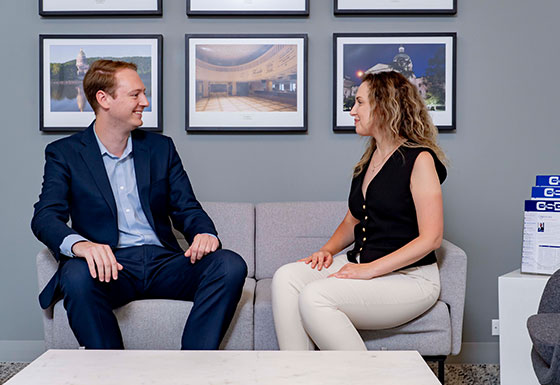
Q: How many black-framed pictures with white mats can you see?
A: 6